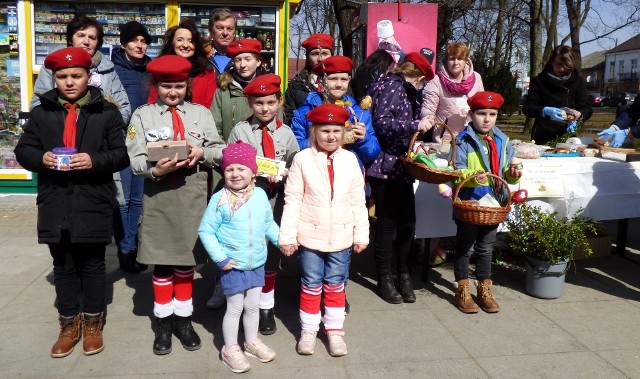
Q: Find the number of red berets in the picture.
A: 9